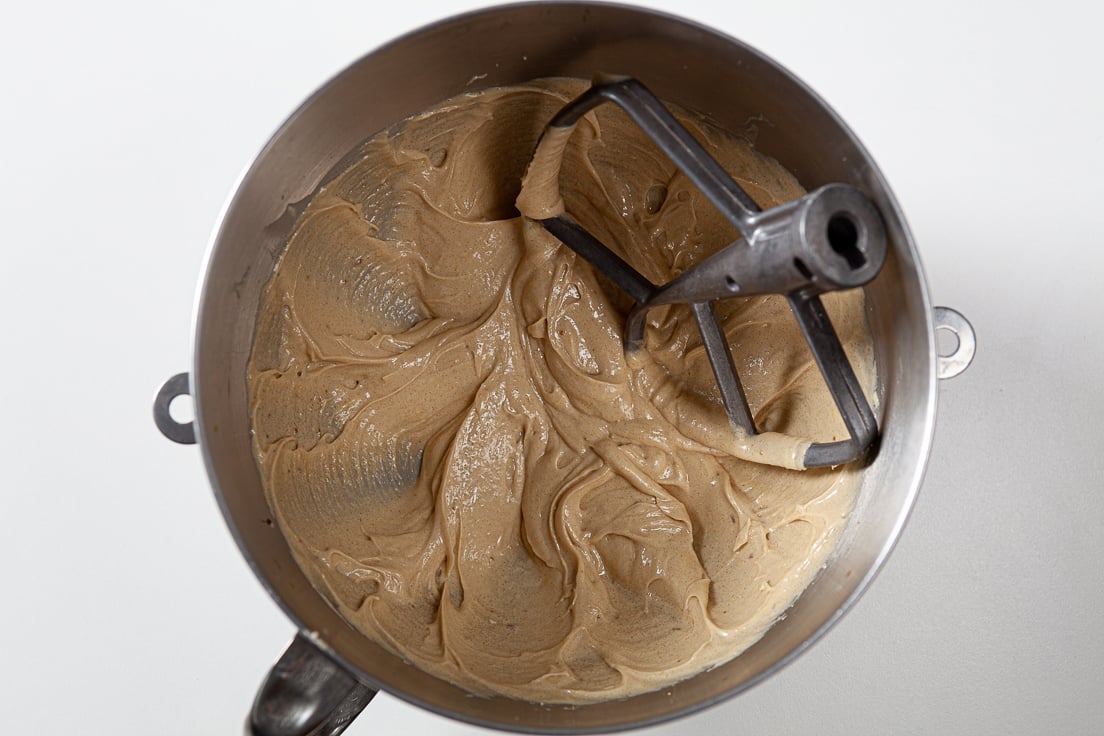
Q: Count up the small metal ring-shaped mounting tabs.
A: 2